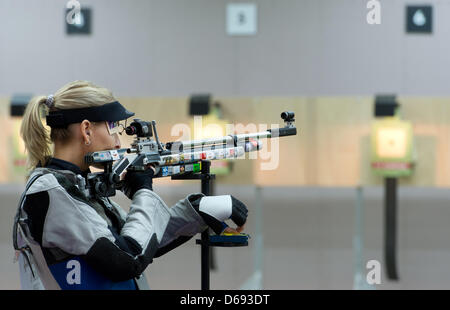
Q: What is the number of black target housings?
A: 3